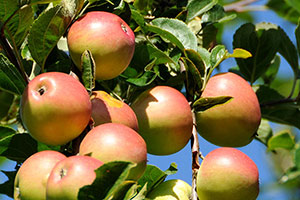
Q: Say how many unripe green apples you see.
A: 1